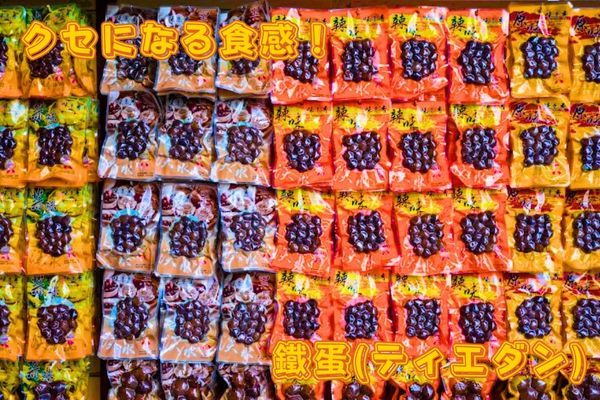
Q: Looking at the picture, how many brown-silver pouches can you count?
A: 15